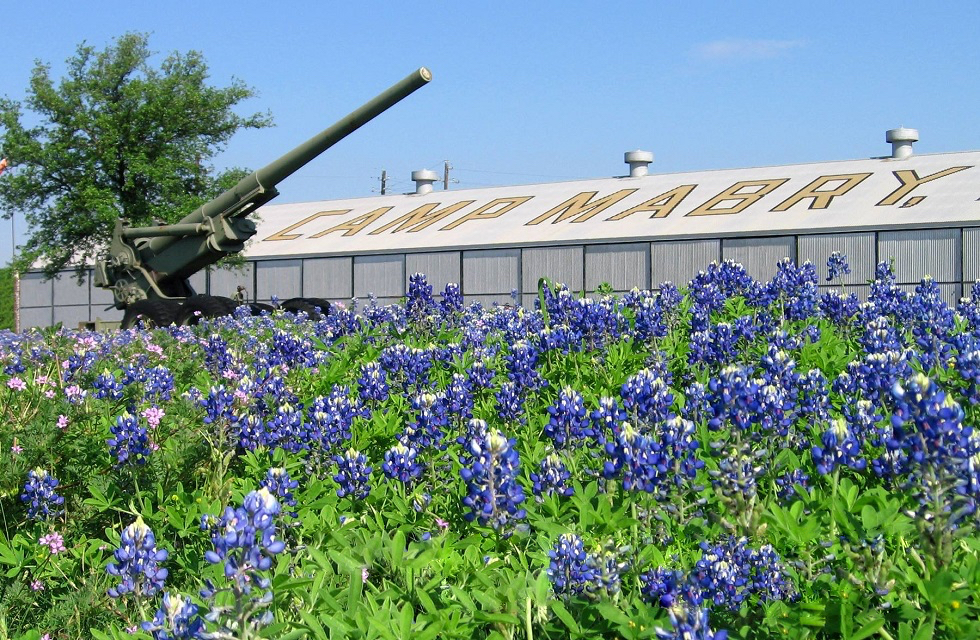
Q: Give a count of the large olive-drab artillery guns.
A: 1